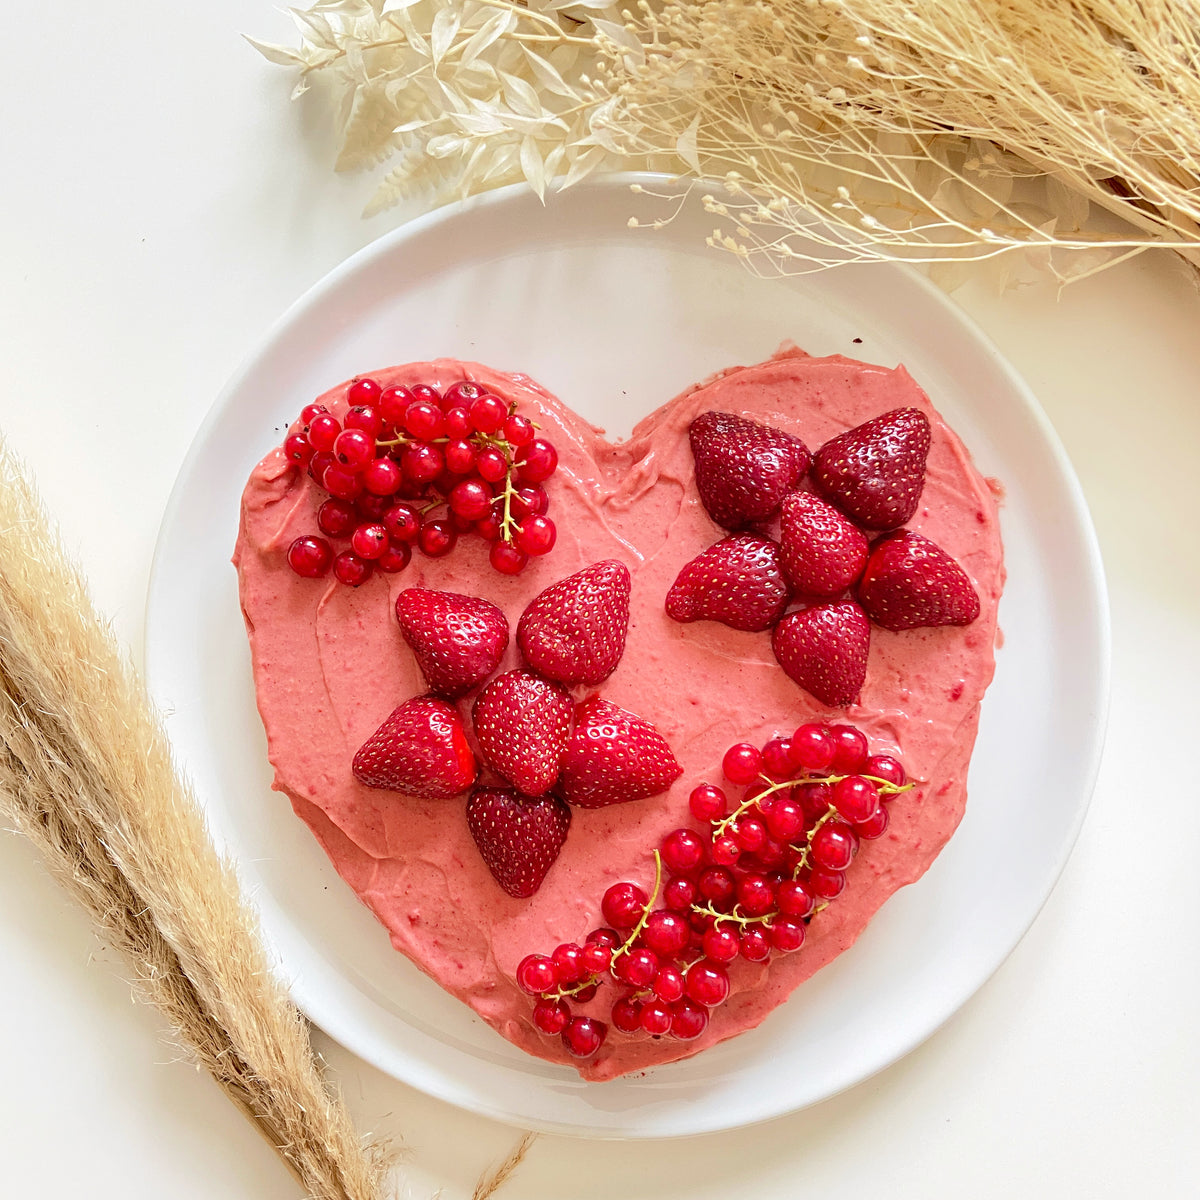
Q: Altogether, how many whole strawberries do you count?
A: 12